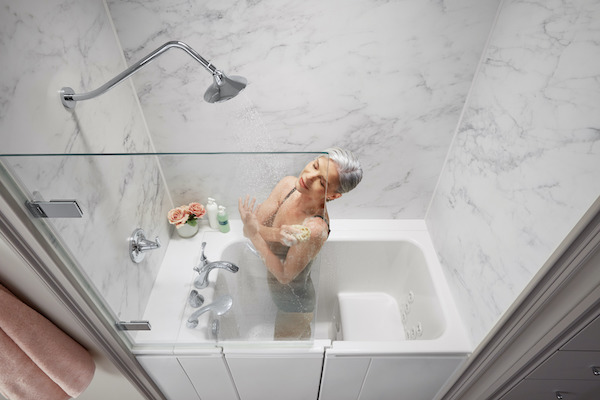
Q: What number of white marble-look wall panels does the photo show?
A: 3